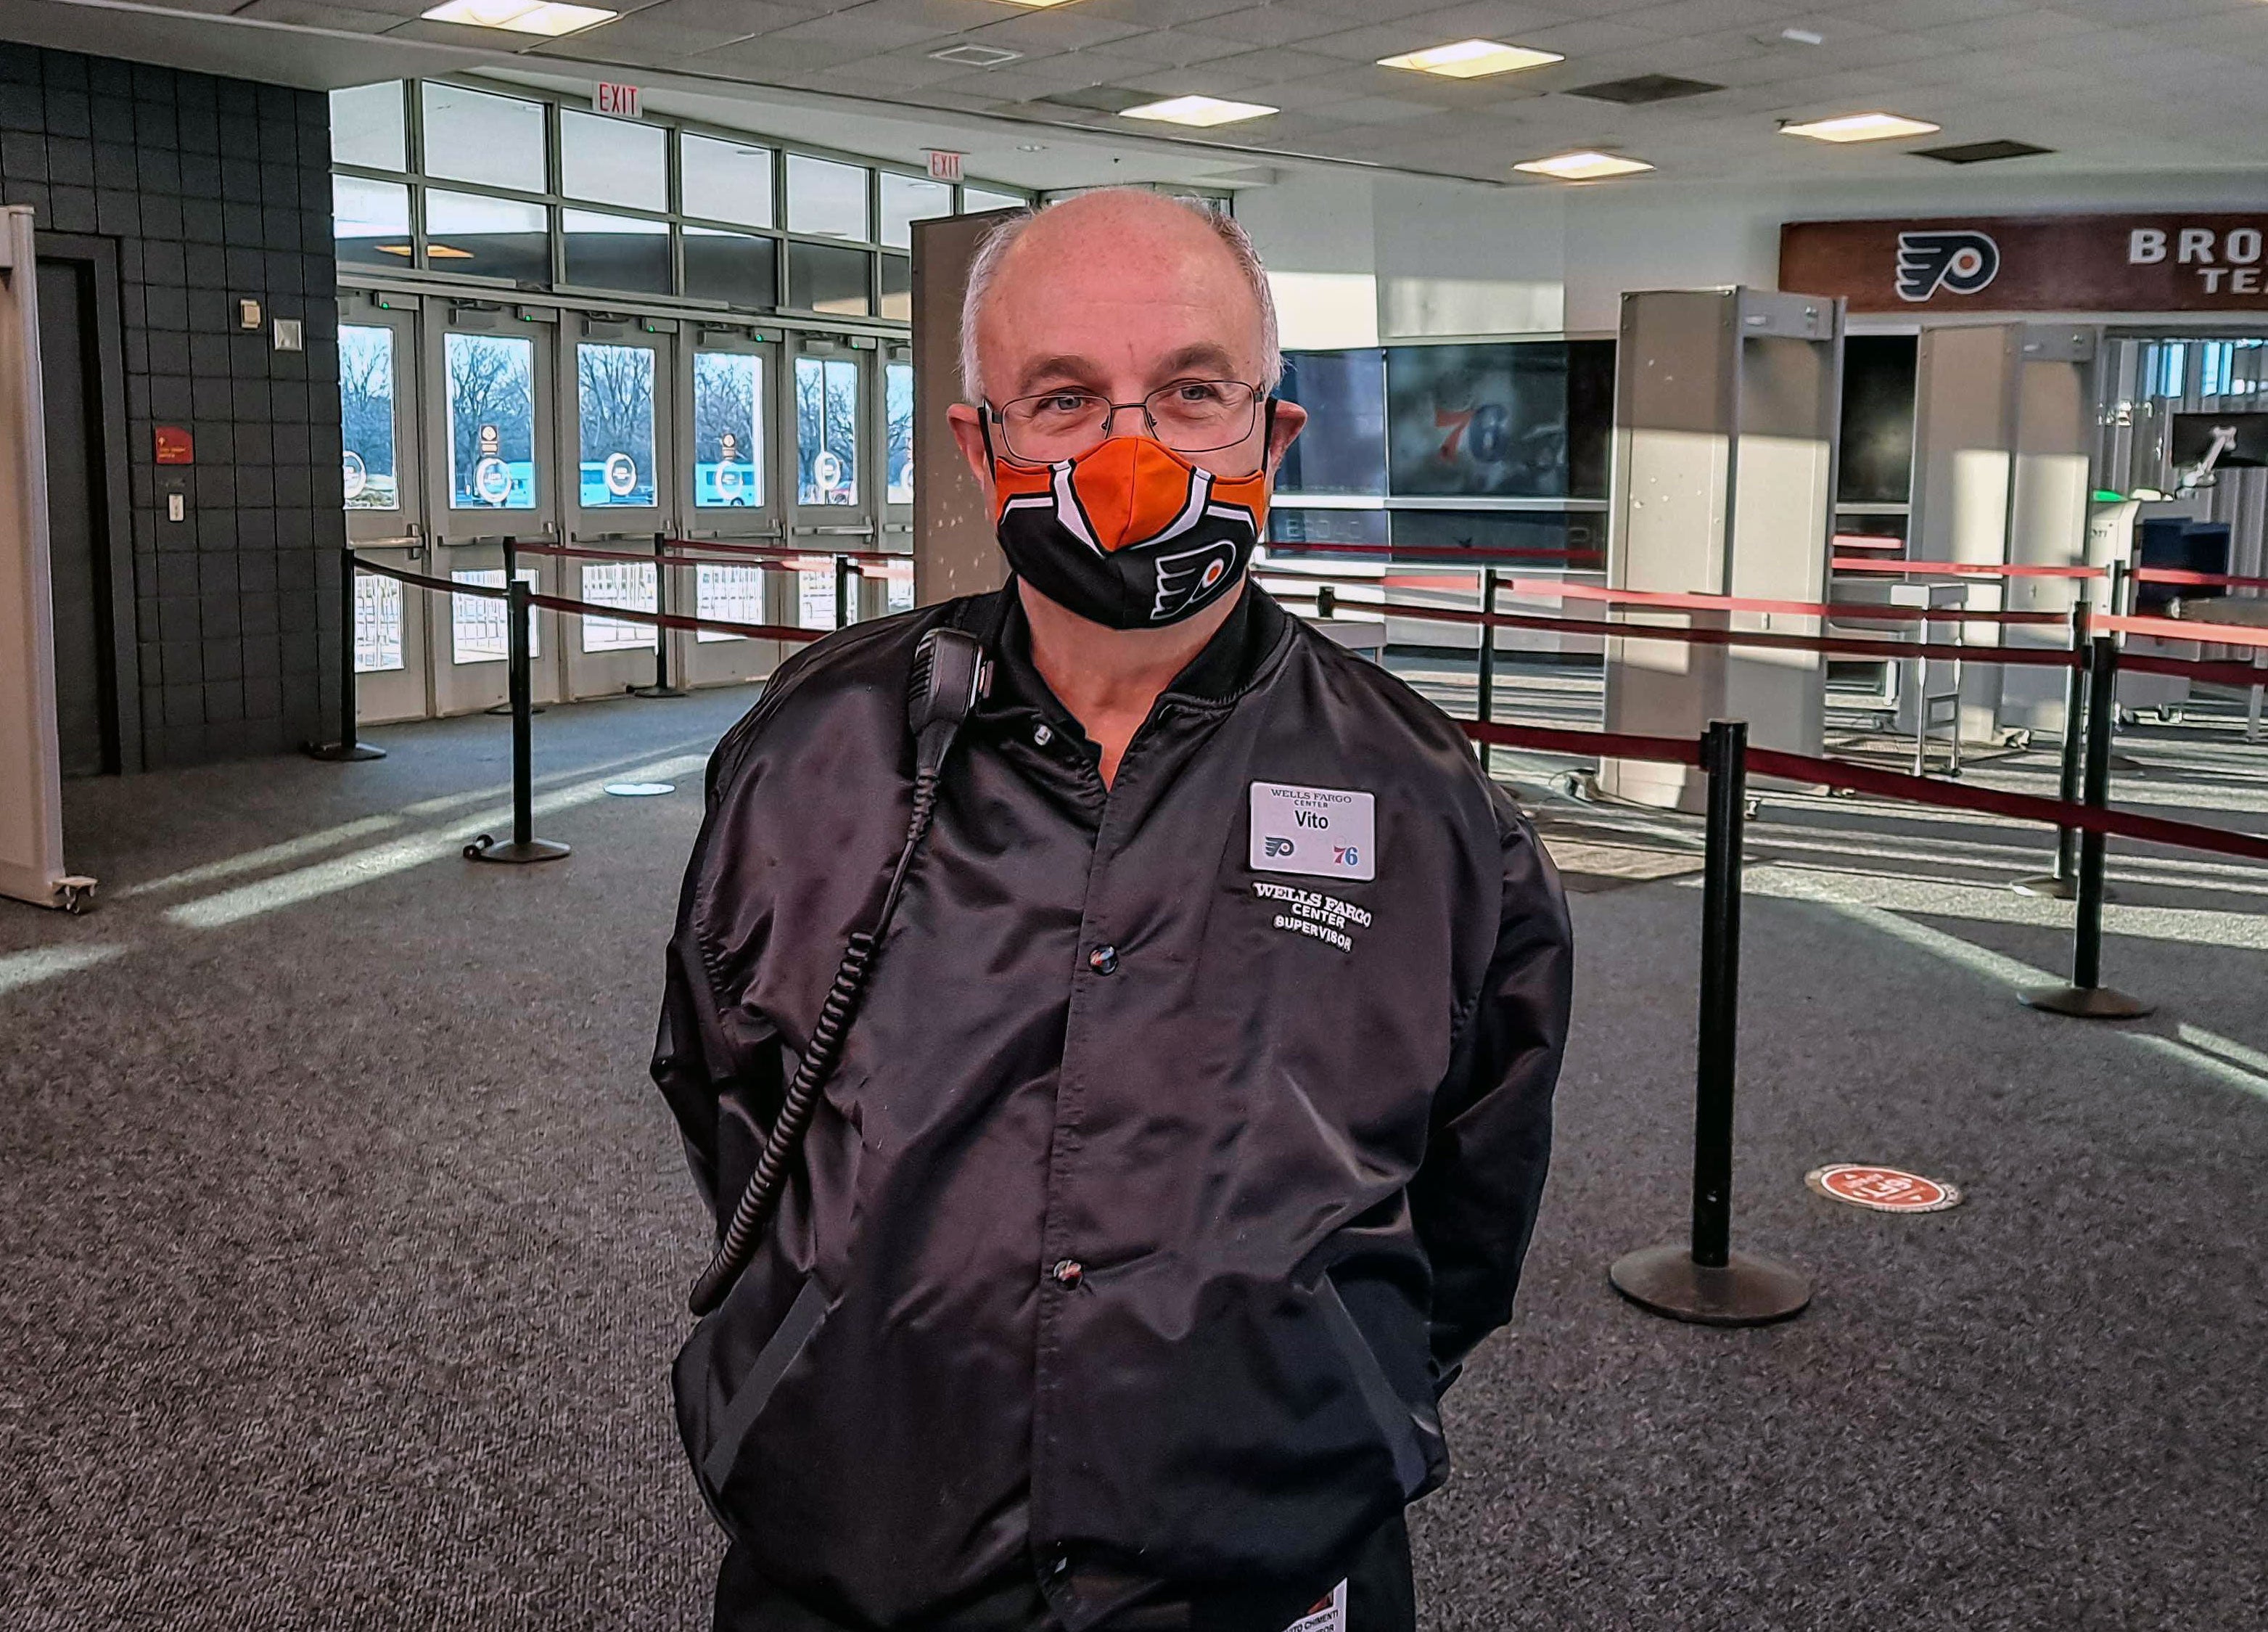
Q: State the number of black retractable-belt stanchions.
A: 11